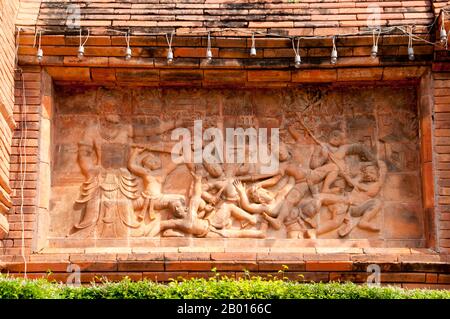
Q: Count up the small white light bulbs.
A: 11